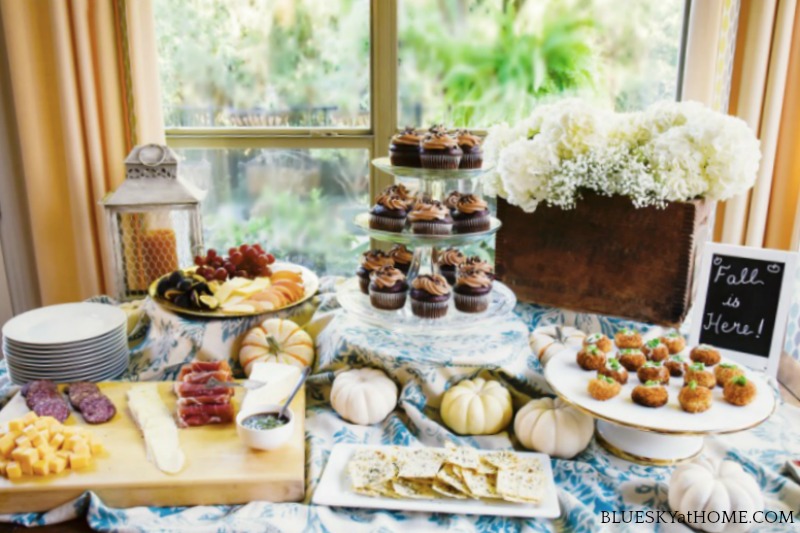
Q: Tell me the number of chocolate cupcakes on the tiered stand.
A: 15